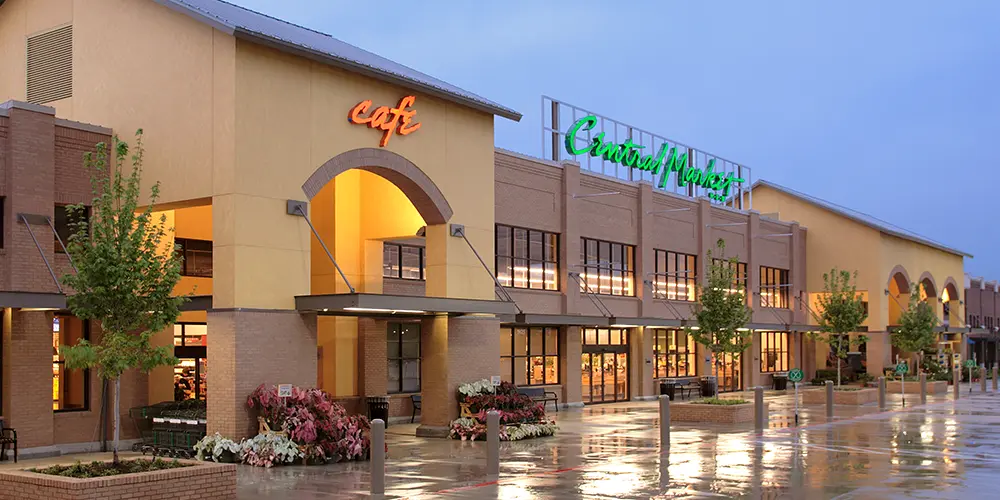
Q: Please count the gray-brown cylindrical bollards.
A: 10